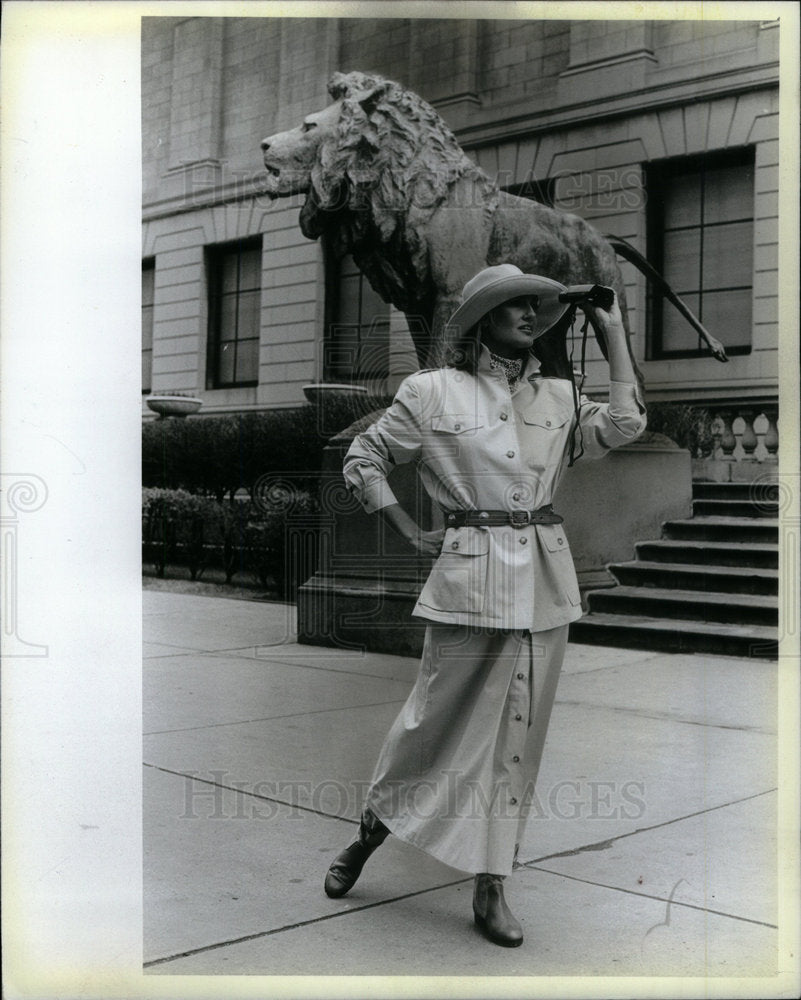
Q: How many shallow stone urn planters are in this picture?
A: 2